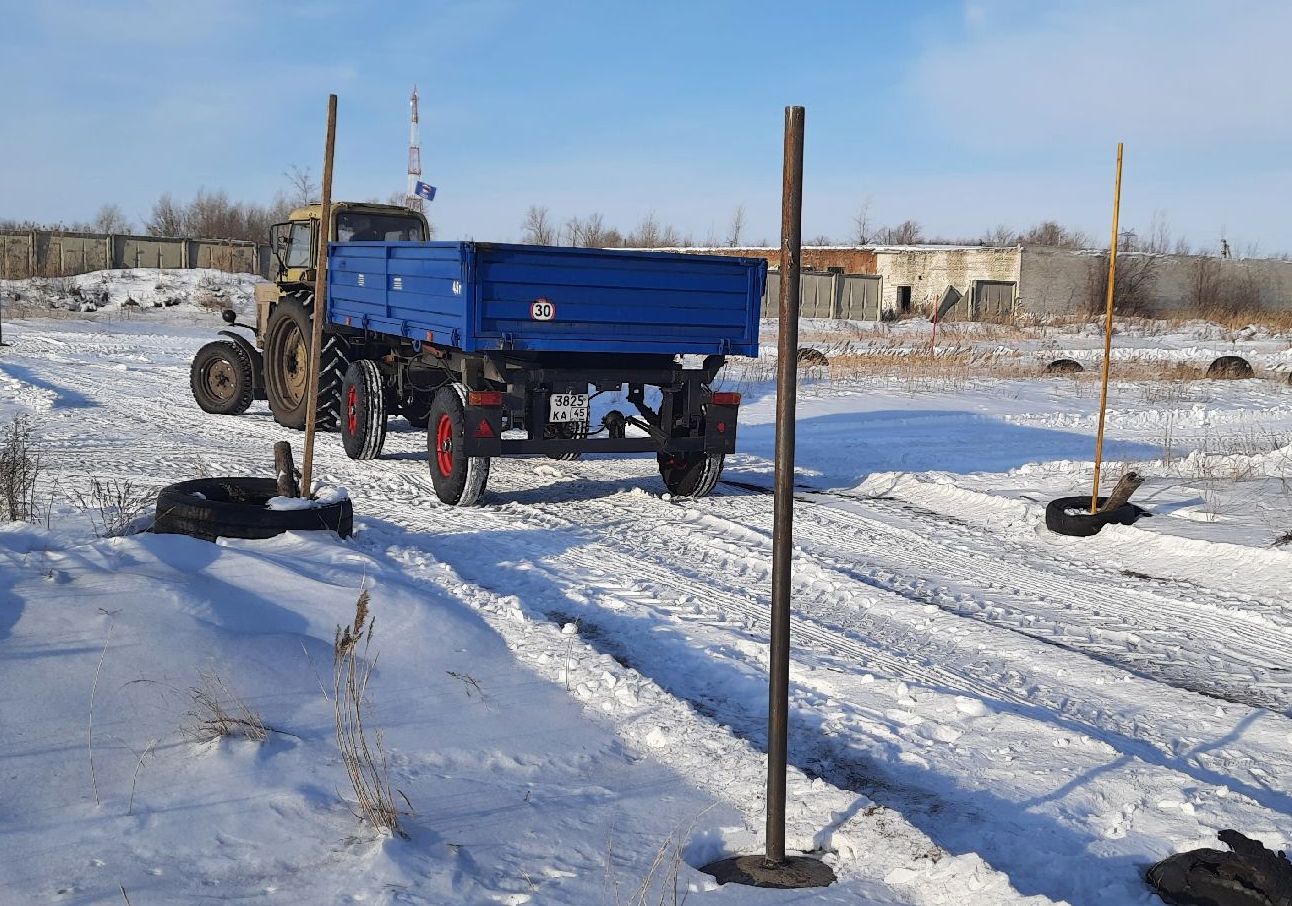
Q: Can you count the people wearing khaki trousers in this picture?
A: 0